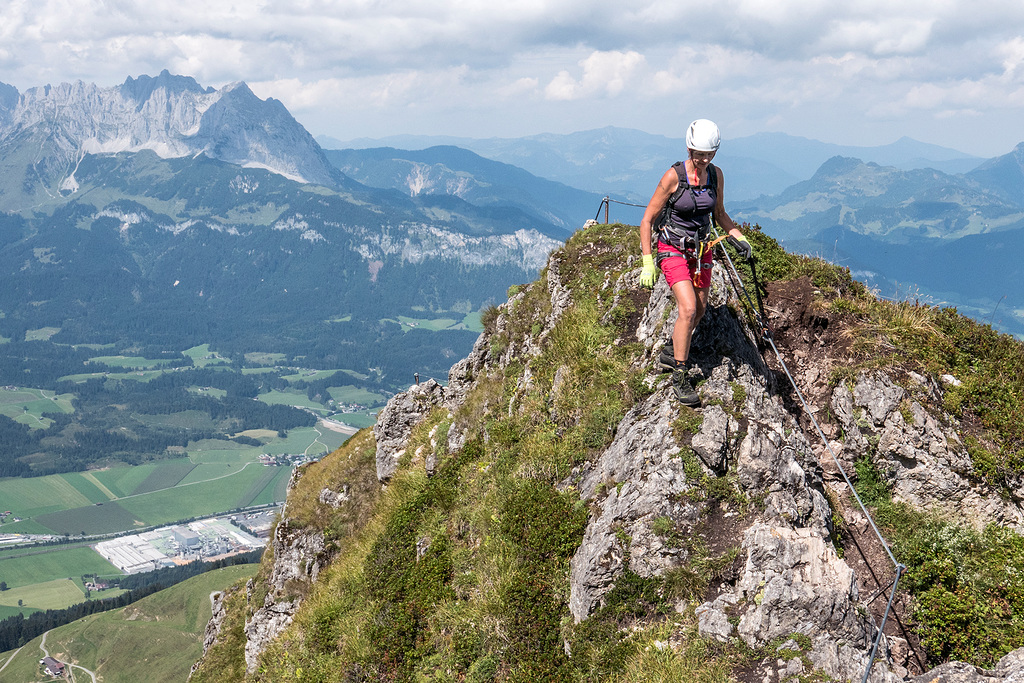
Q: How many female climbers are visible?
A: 1